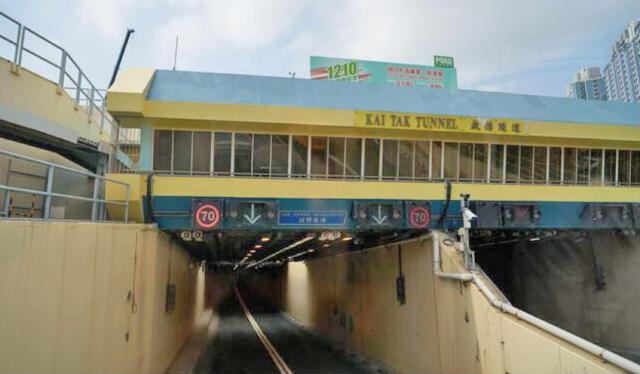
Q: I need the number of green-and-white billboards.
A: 1